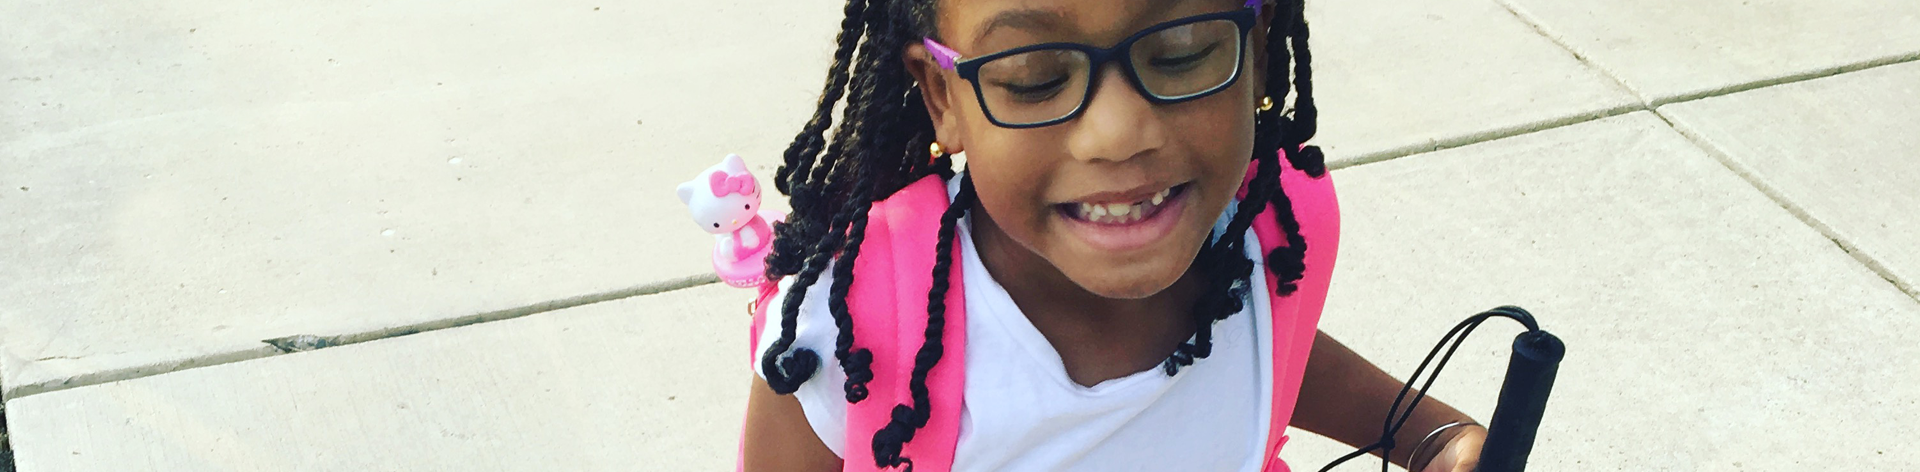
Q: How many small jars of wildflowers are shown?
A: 0